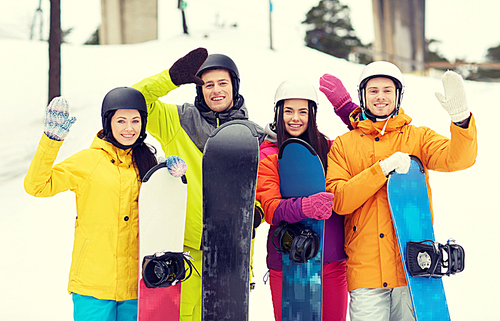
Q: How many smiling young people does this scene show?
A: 4